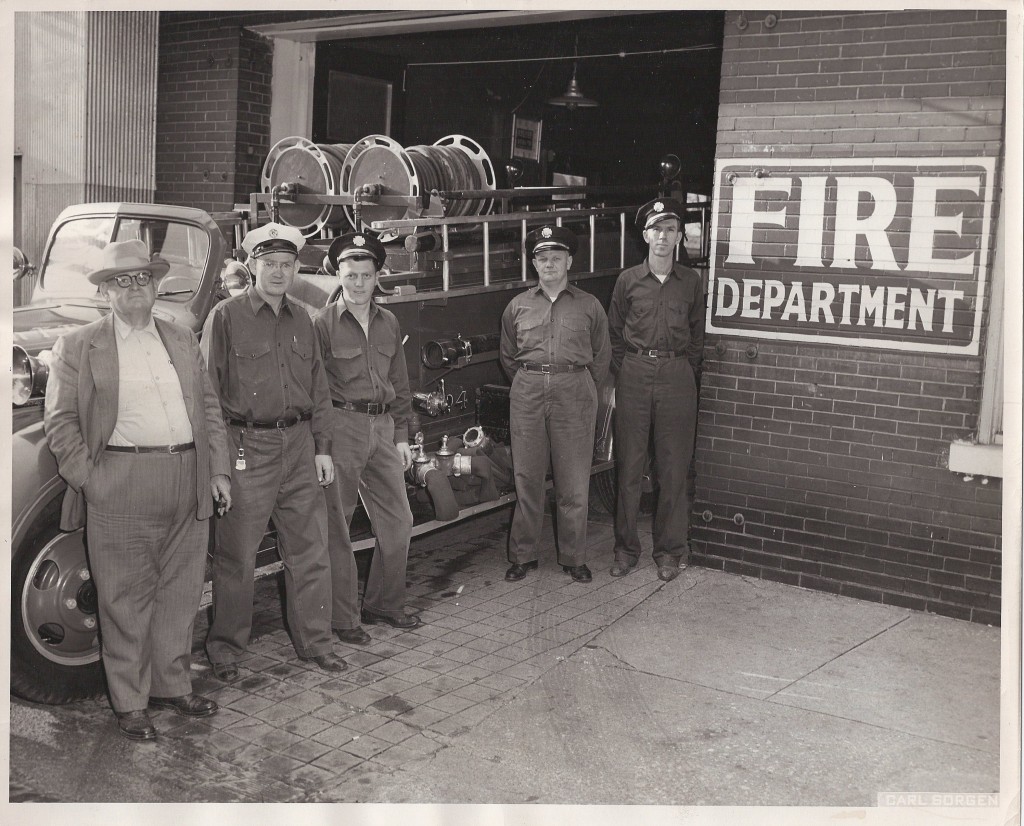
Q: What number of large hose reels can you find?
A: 2